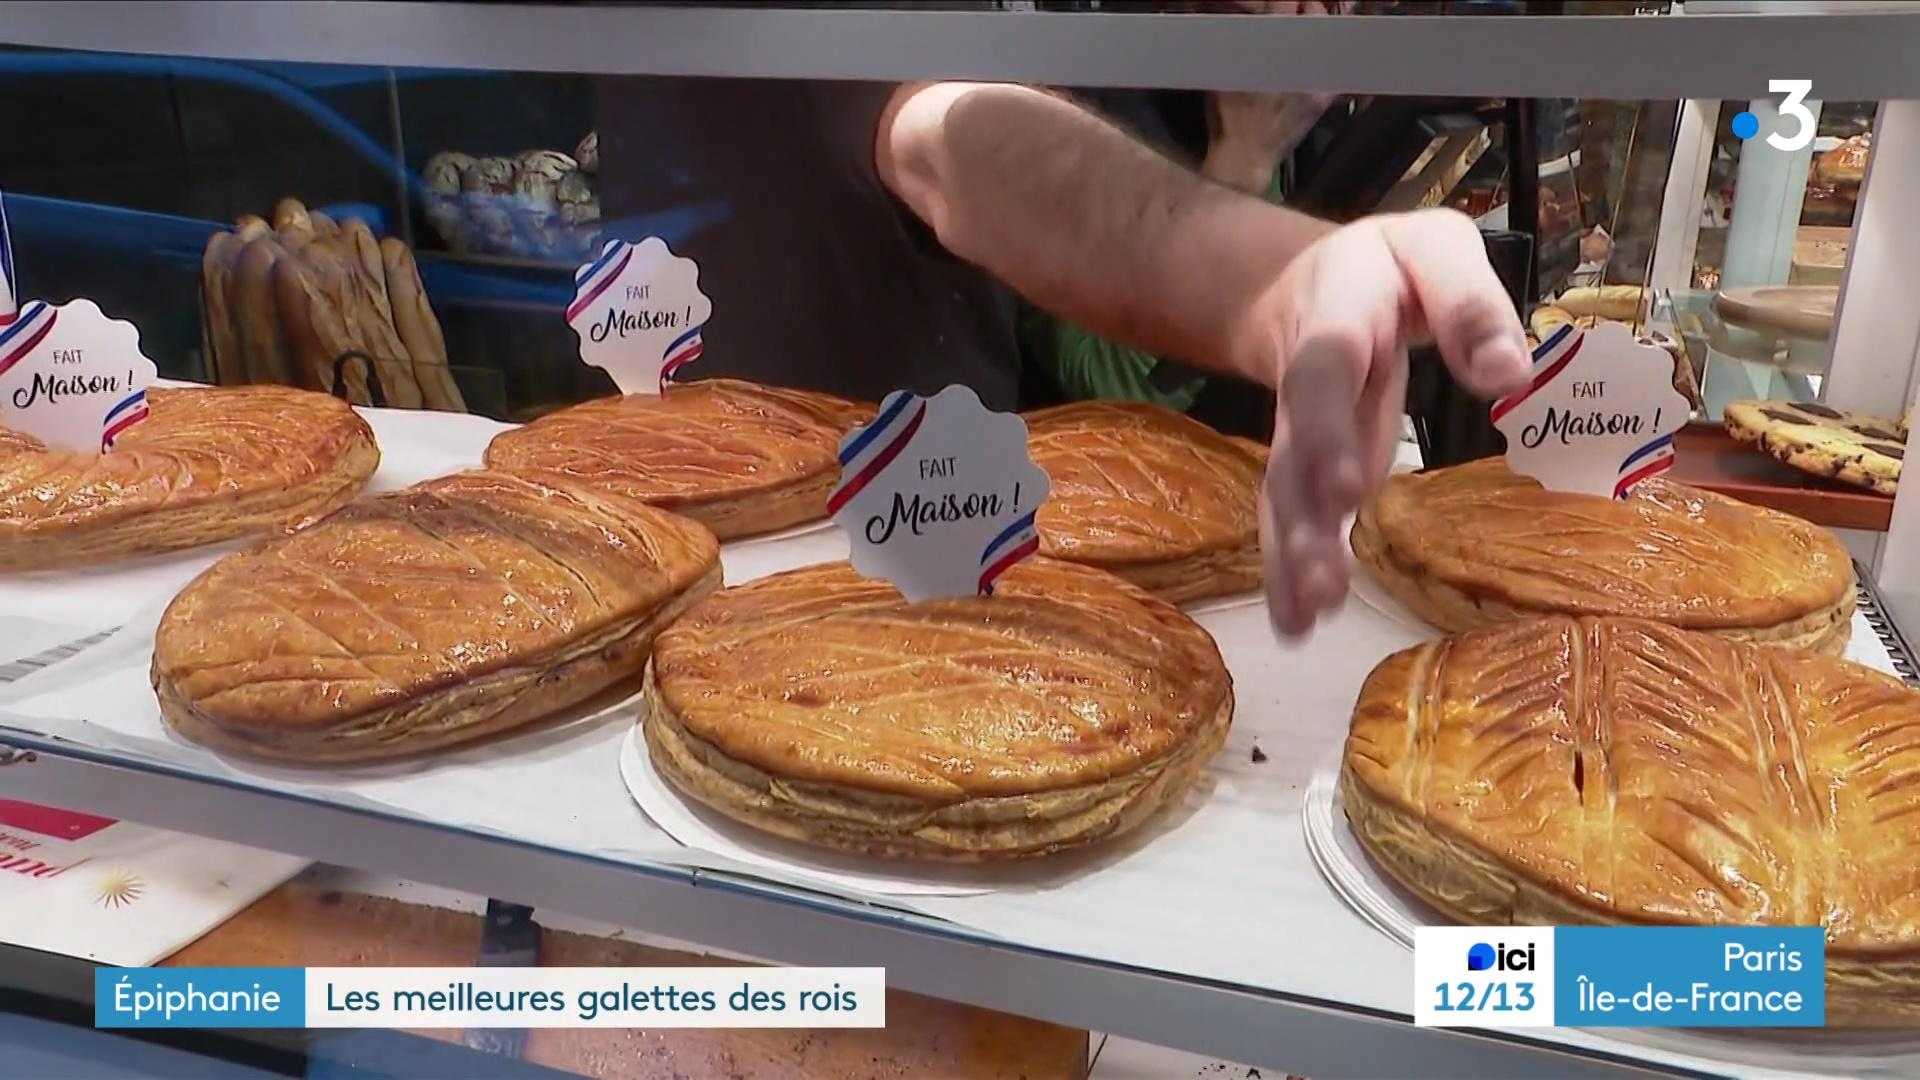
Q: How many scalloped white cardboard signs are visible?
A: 4